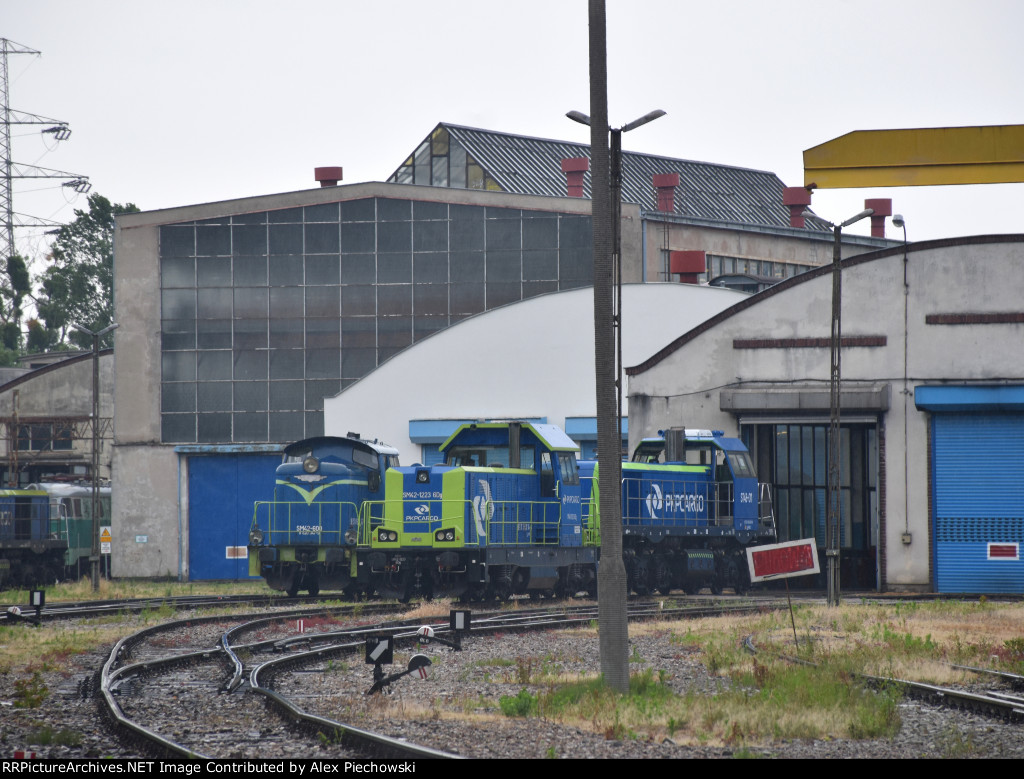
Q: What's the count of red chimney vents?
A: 6